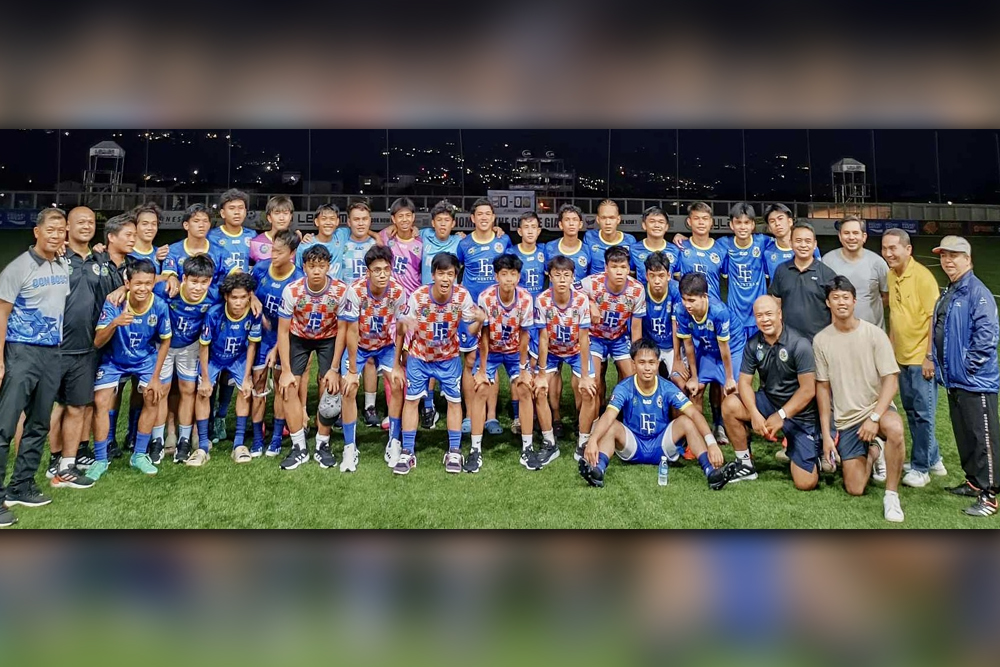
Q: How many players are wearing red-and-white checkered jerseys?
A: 6